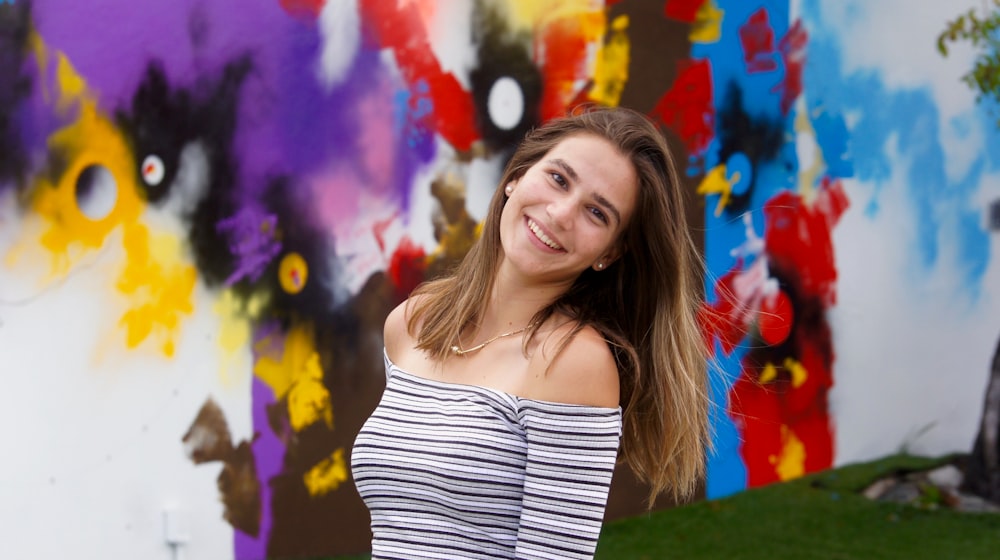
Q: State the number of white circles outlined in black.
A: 2